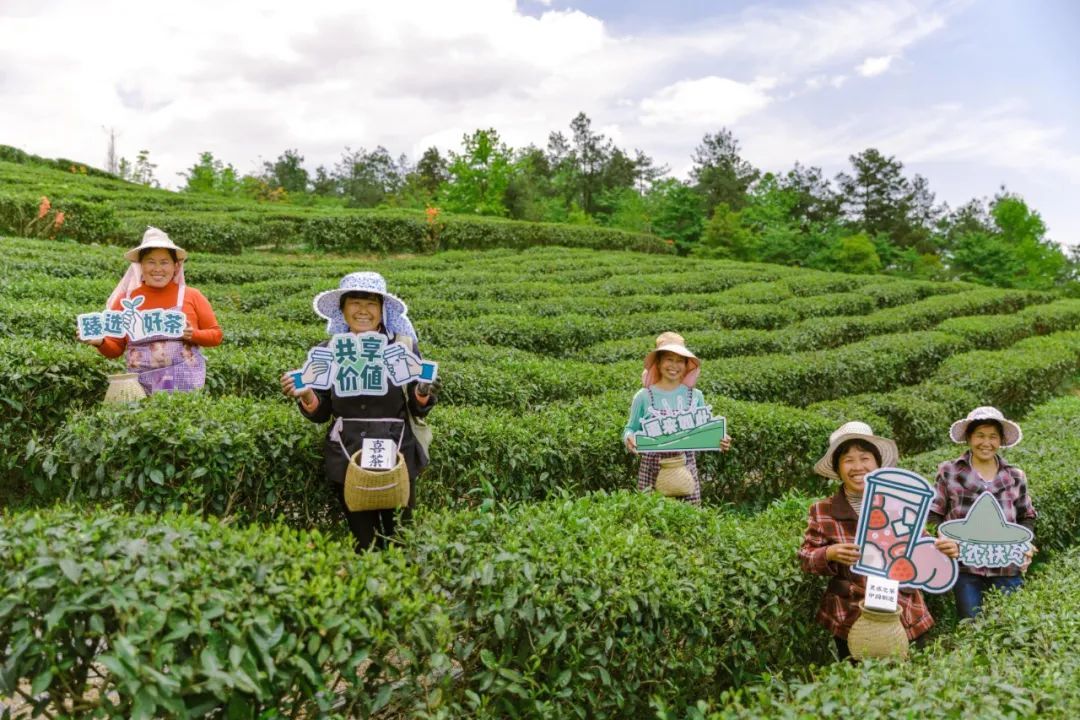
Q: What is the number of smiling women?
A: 5